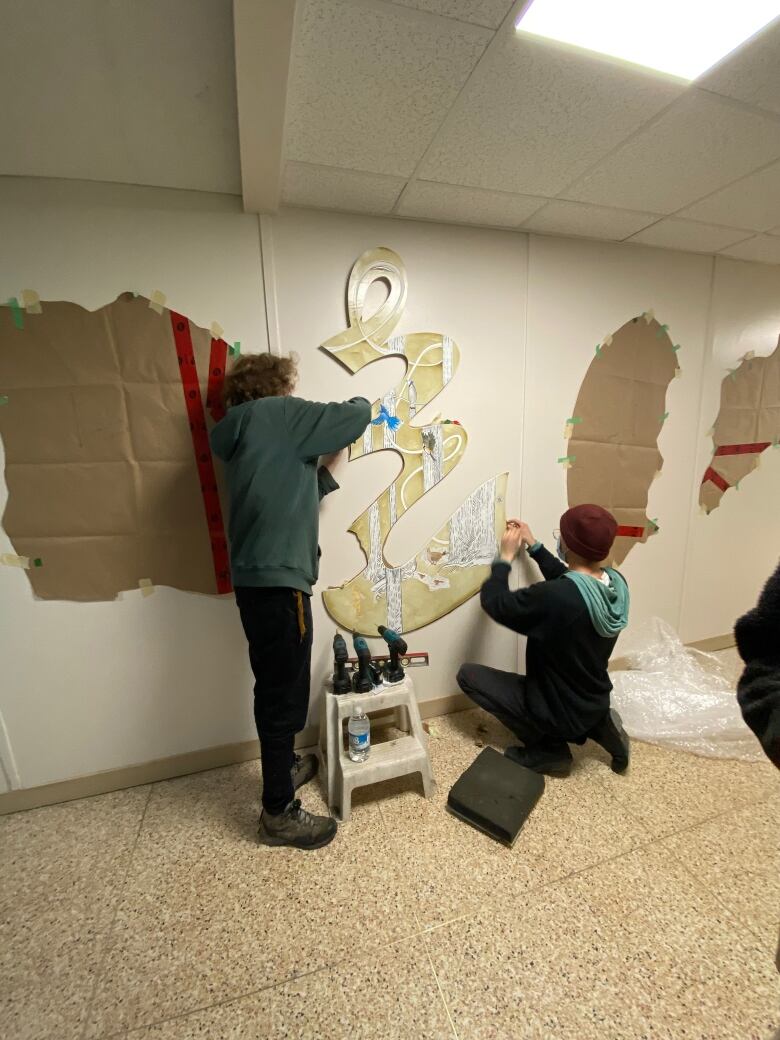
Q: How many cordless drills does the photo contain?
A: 3